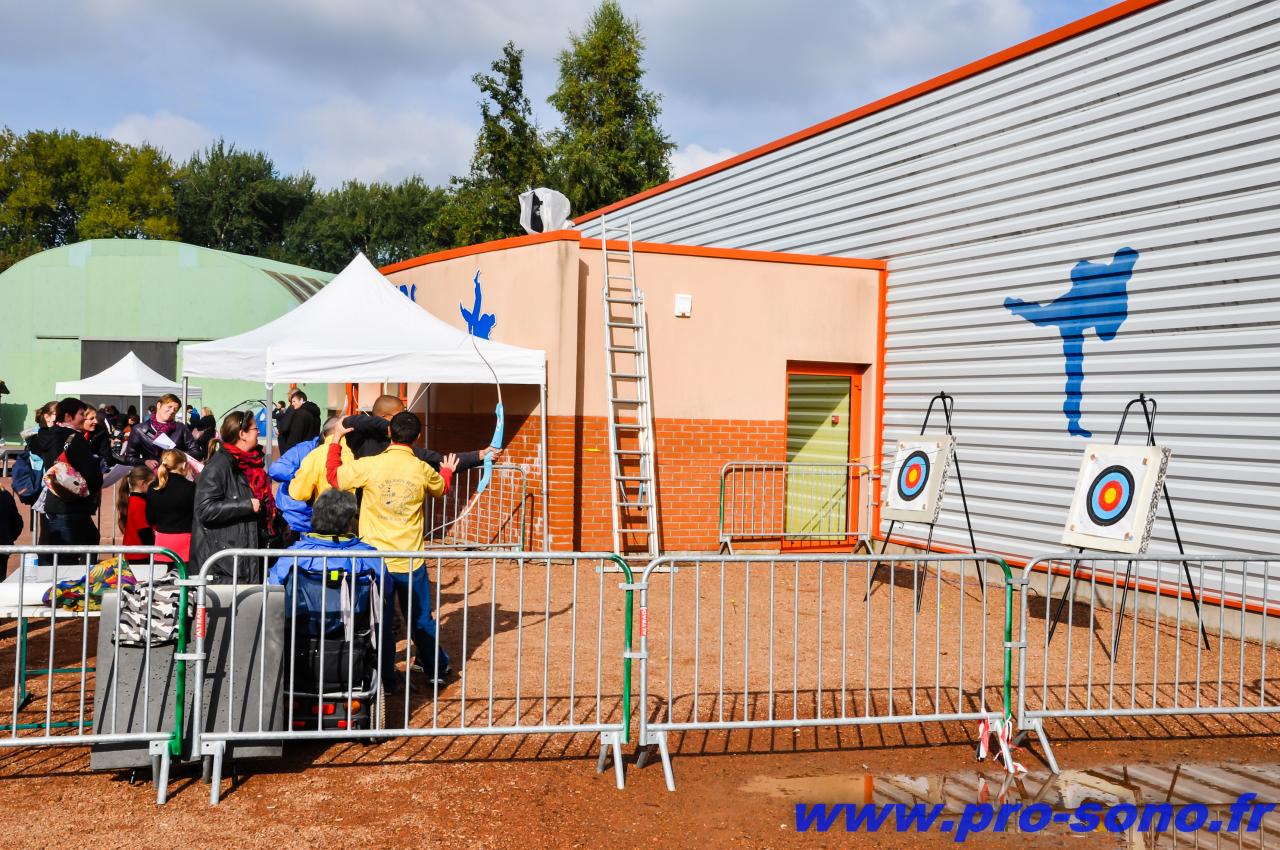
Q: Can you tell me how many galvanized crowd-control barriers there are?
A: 6